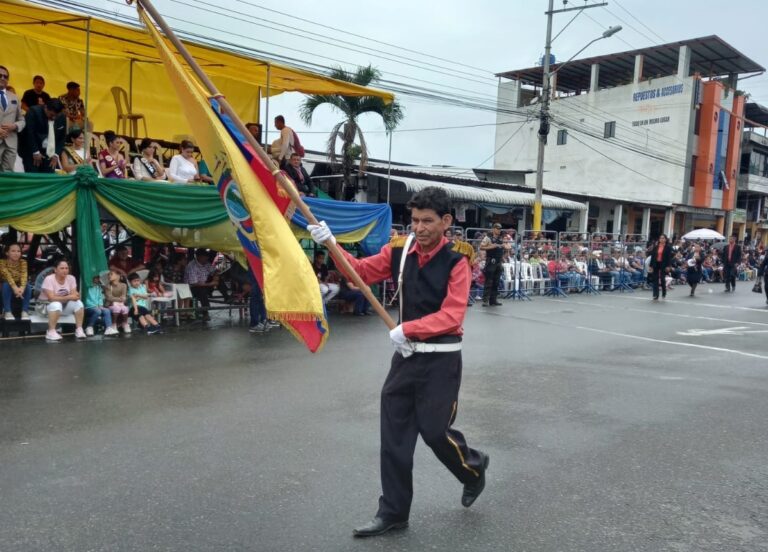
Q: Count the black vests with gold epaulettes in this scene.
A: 1